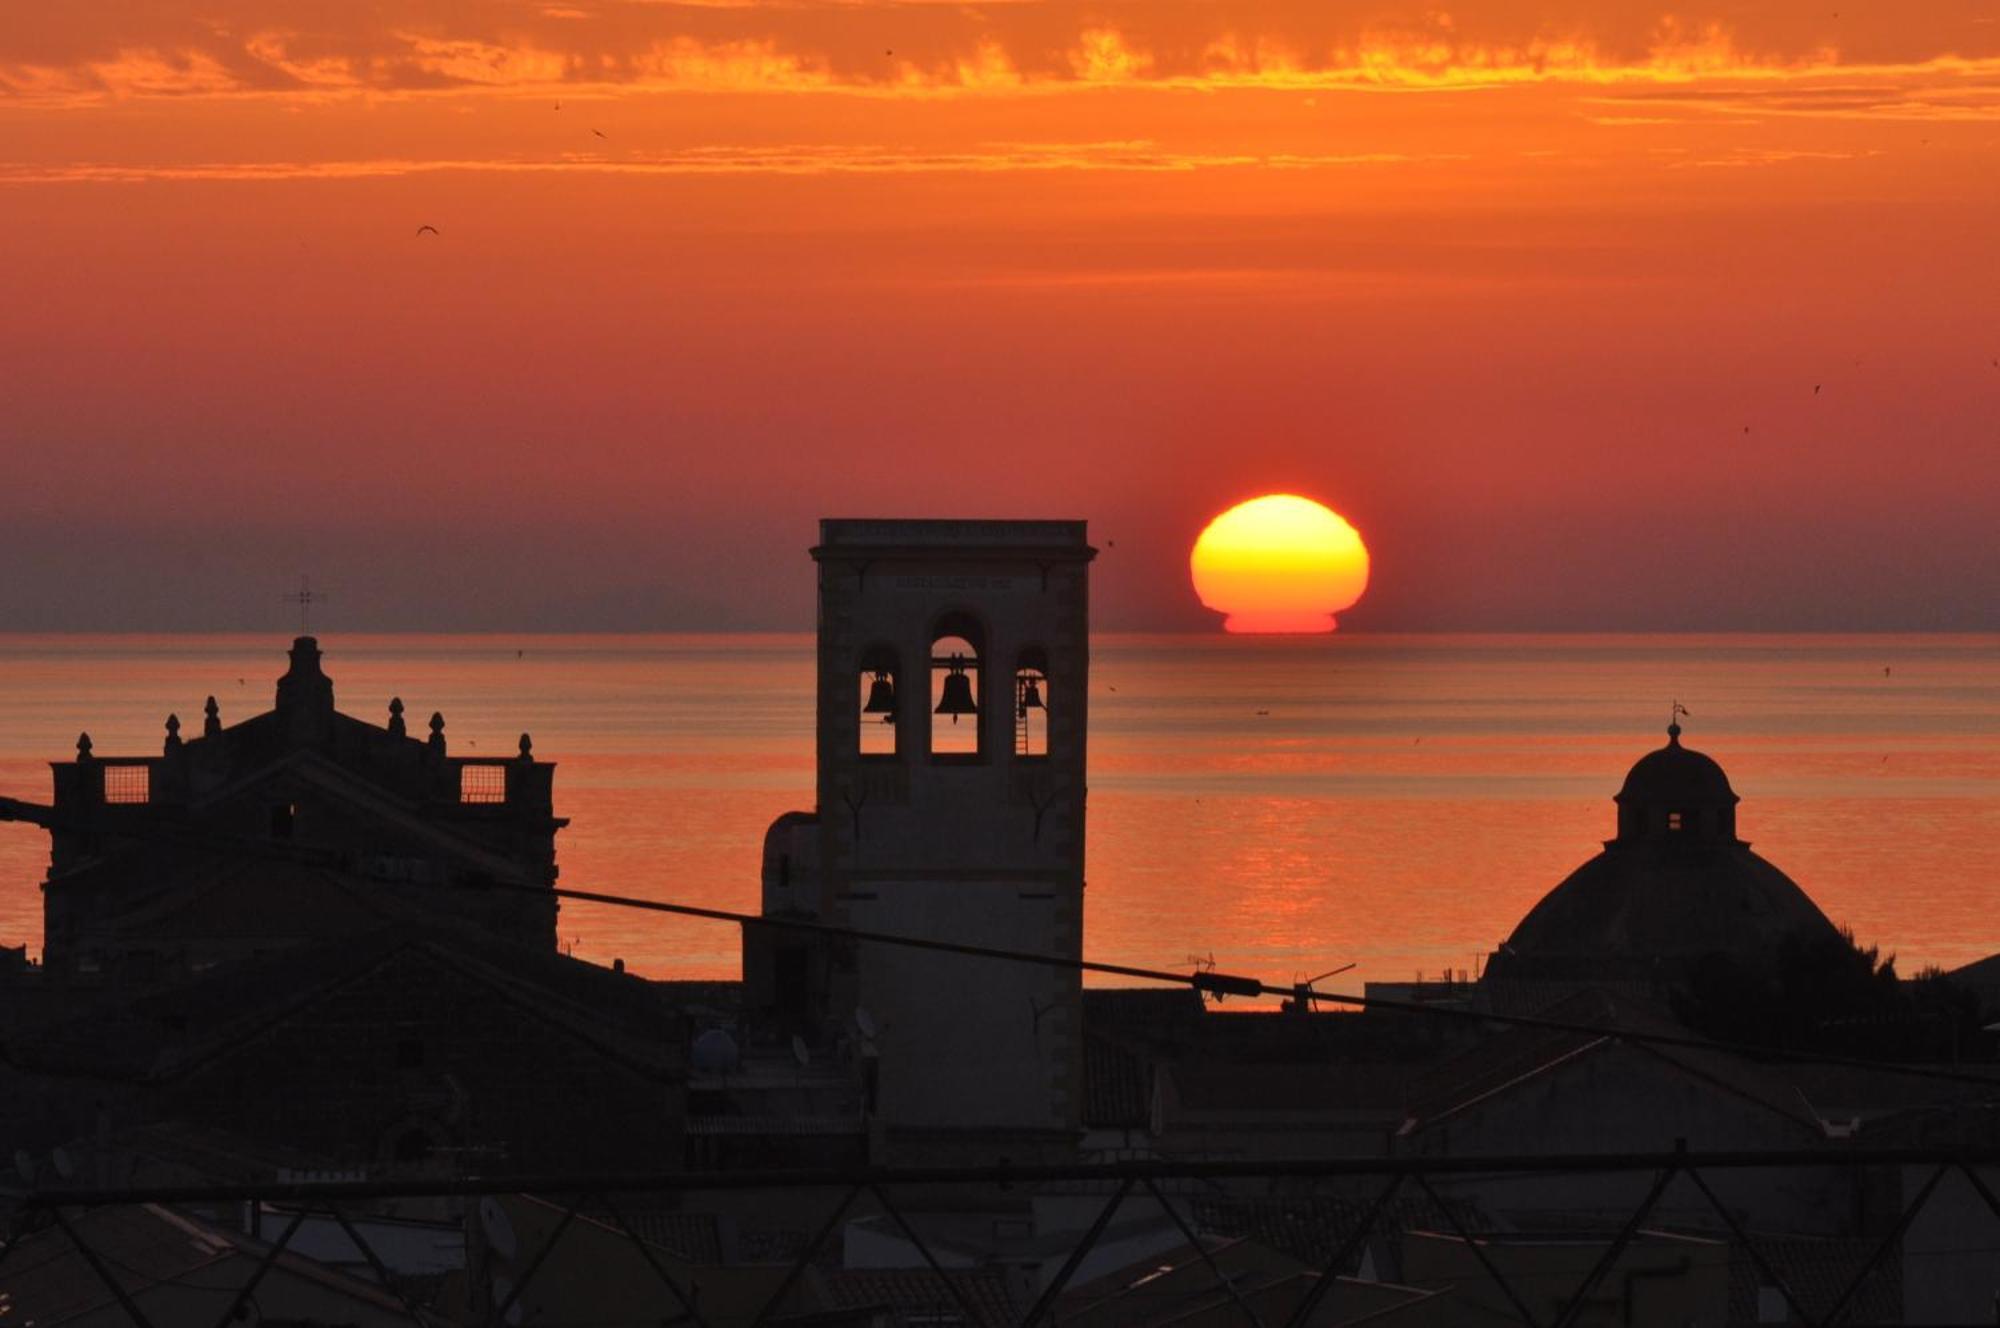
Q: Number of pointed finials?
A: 6